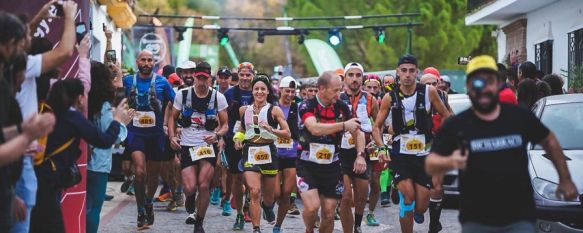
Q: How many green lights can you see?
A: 2